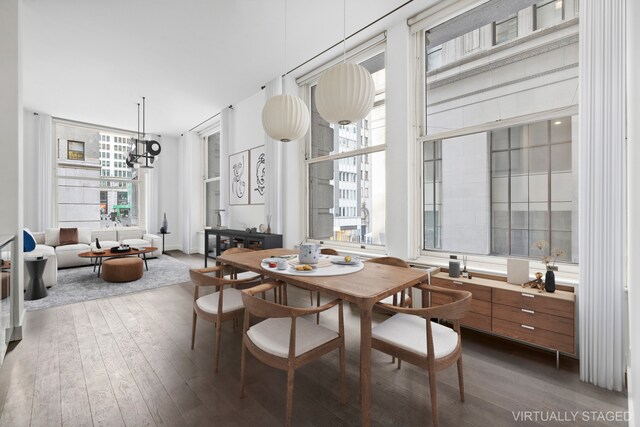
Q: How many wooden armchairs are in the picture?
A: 6